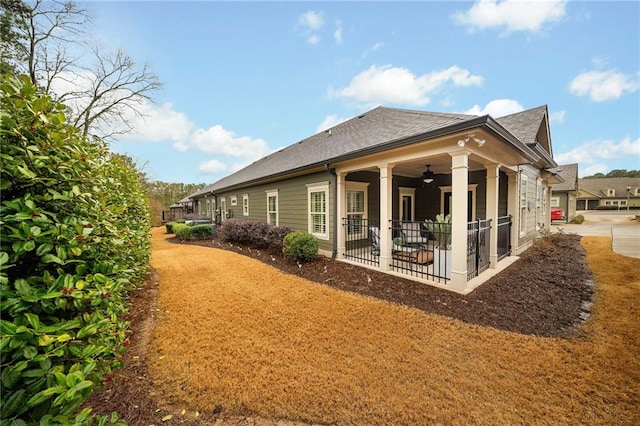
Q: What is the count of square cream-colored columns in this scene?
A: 5